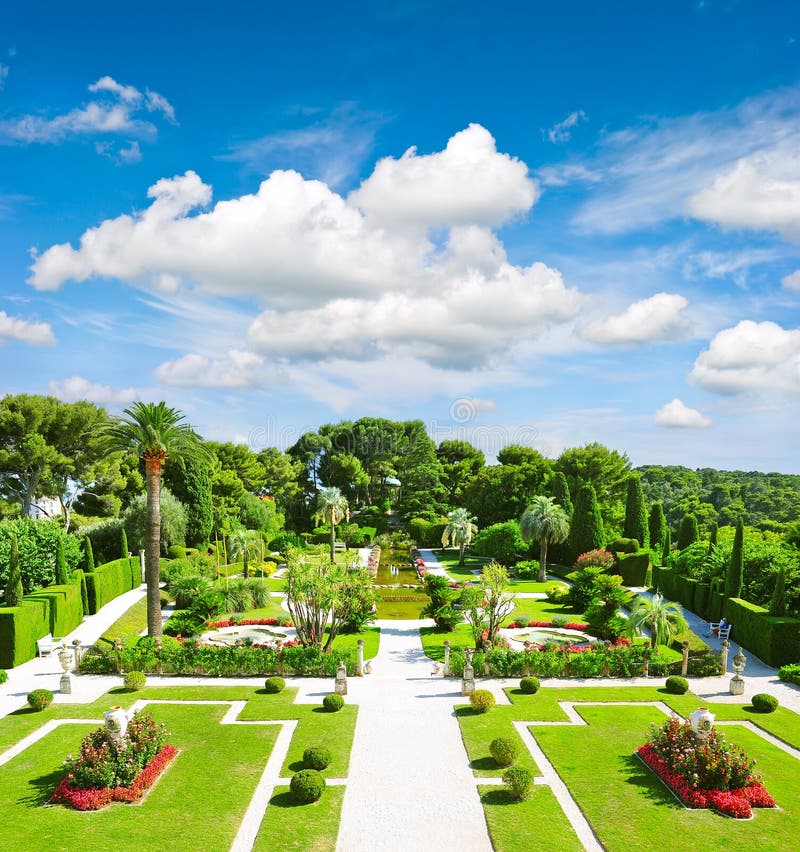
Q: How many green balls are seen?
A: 12